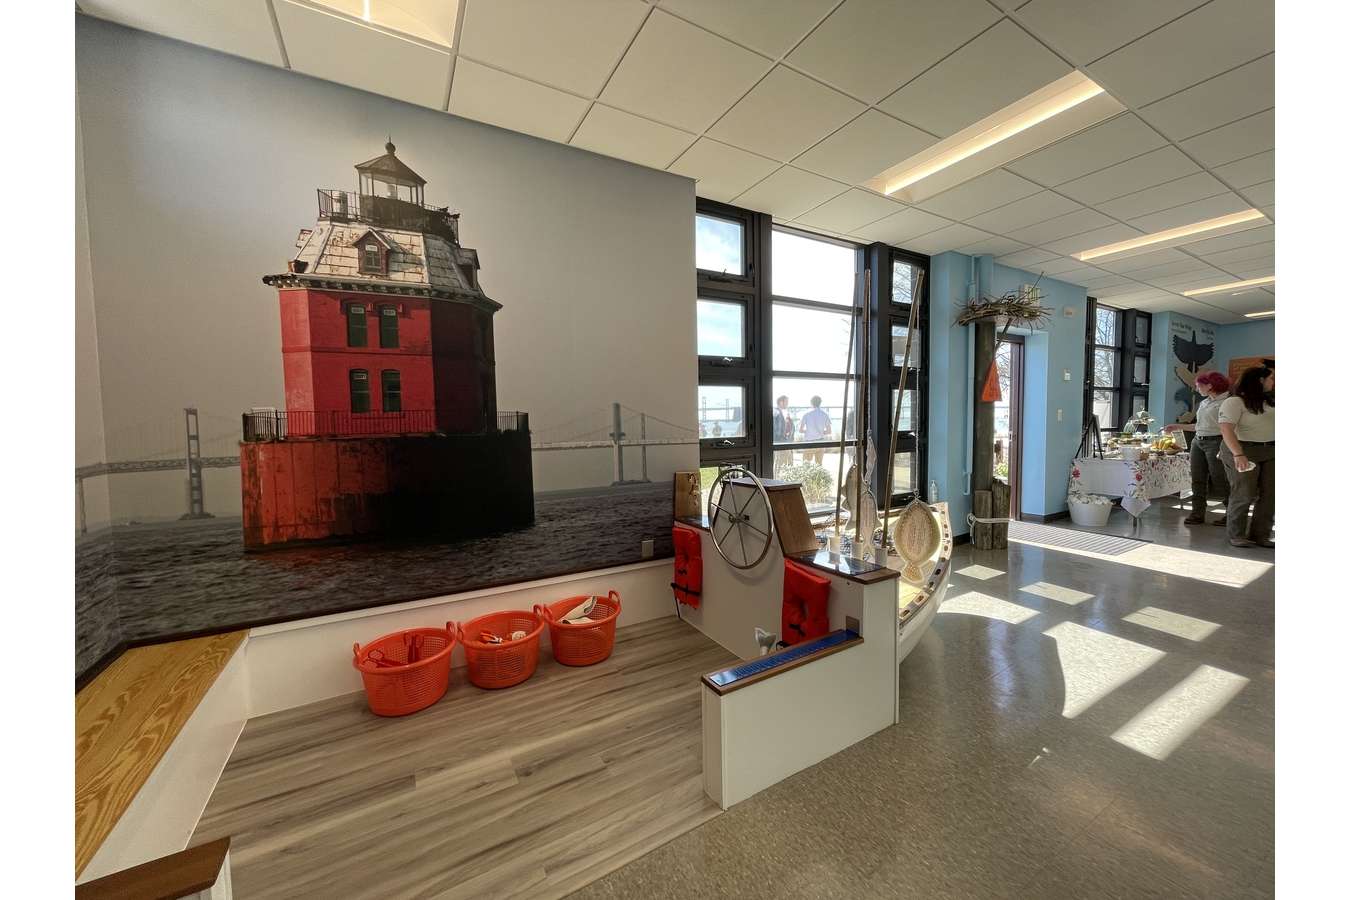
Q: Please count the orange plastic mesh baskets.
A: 3